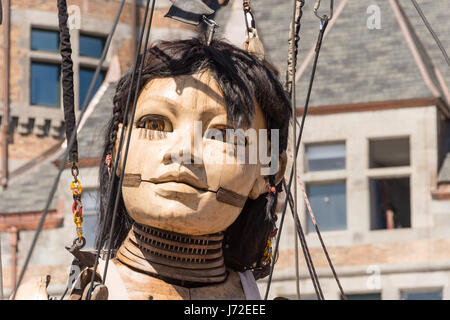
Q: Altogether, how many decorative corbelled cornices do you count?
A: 1